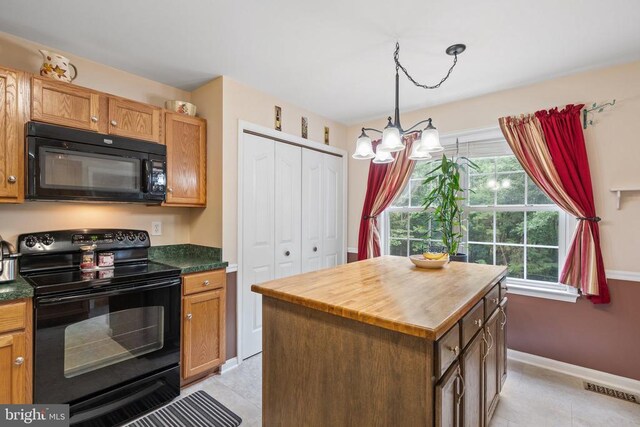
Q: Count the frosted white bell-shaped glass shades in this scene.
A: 5